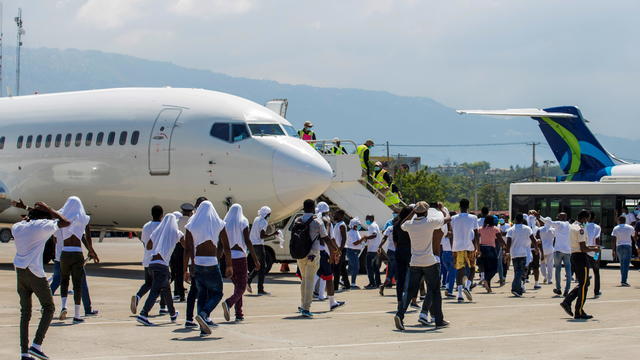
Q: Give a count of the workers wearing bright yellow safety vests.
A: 5